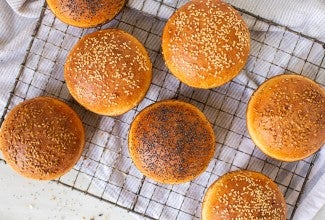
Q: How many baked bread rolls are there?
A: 7